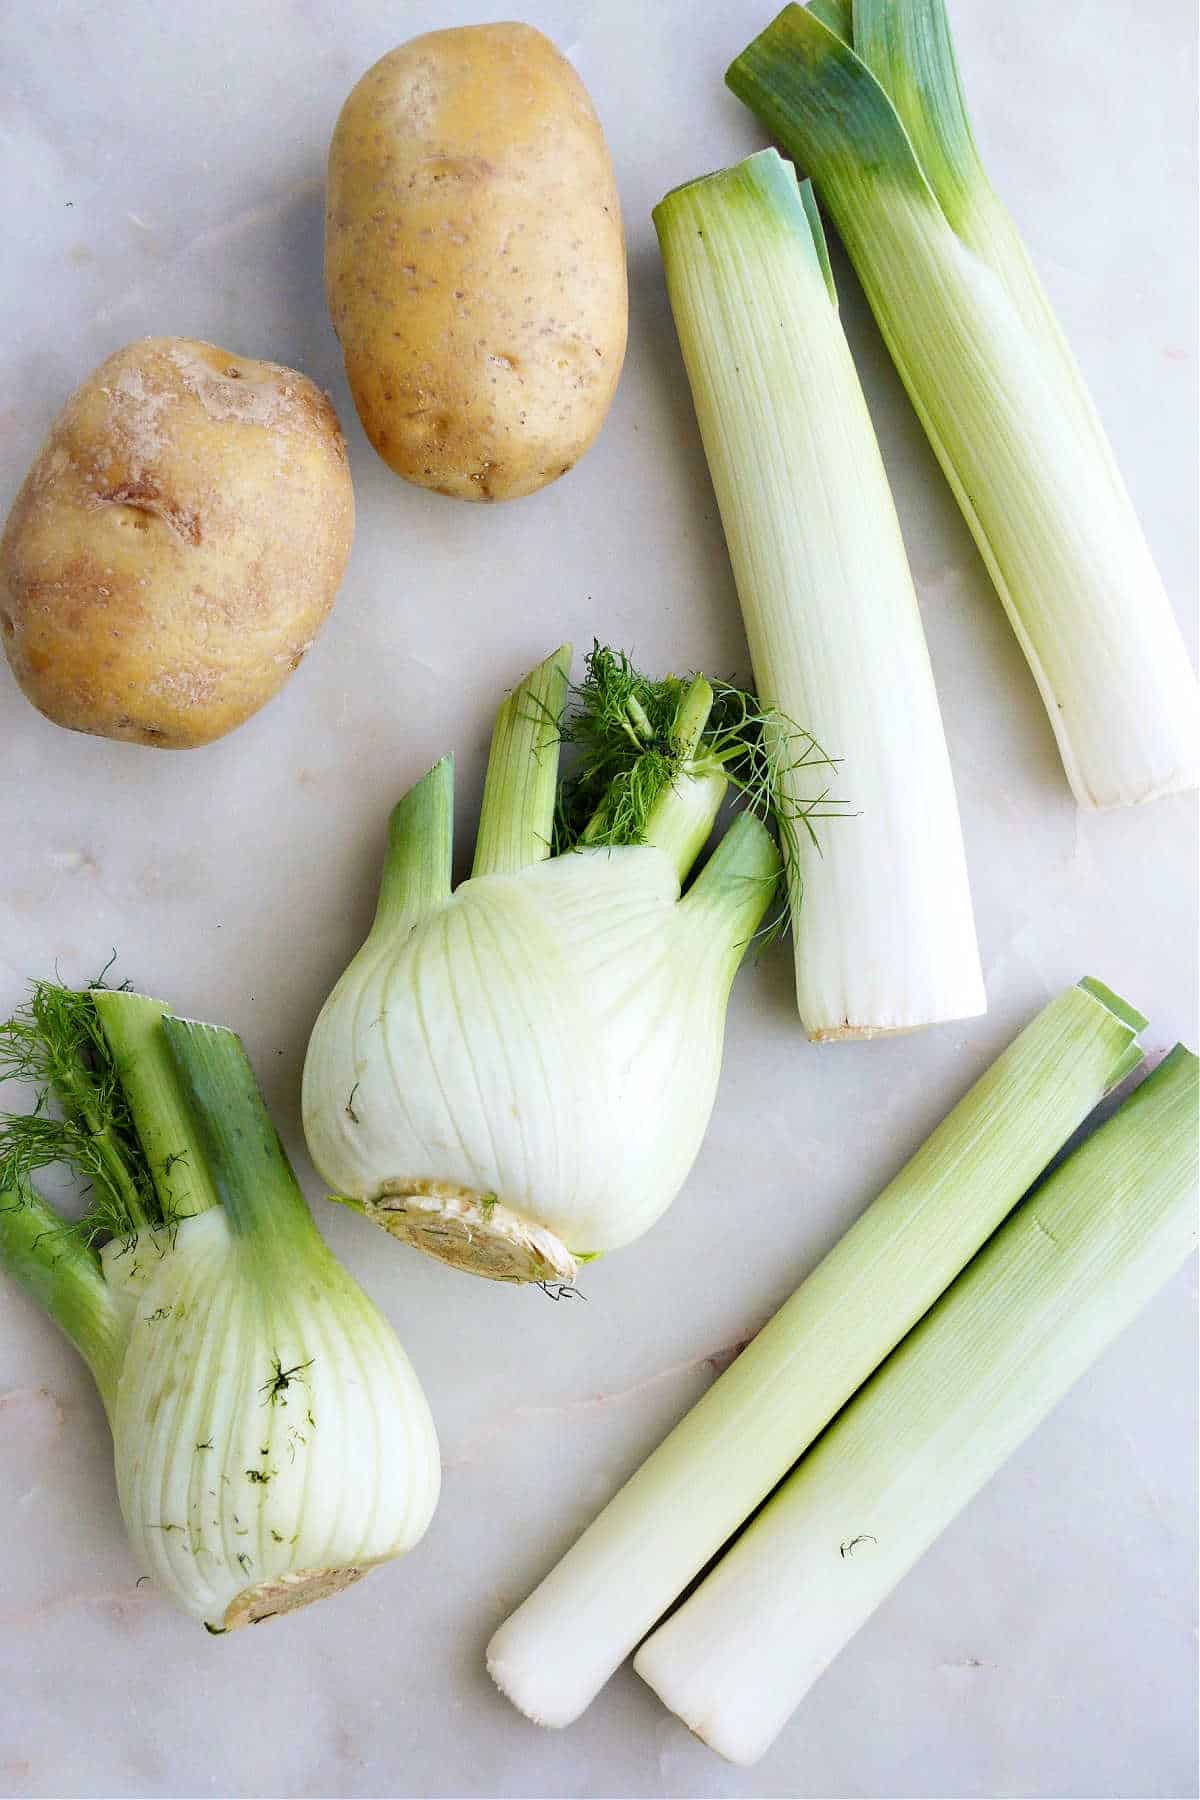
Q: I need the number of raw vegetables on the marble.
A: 8